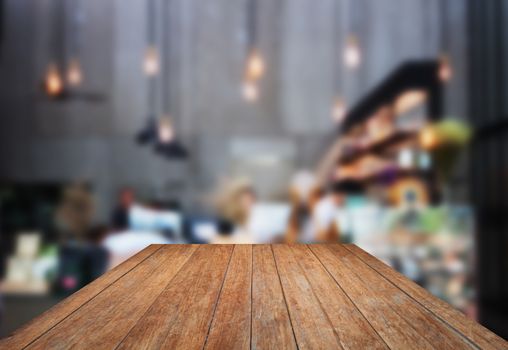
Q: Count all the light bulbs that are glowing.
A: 9